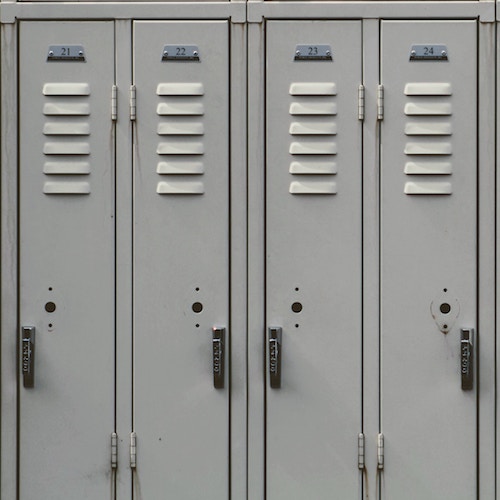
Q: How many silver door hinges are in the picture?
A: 8